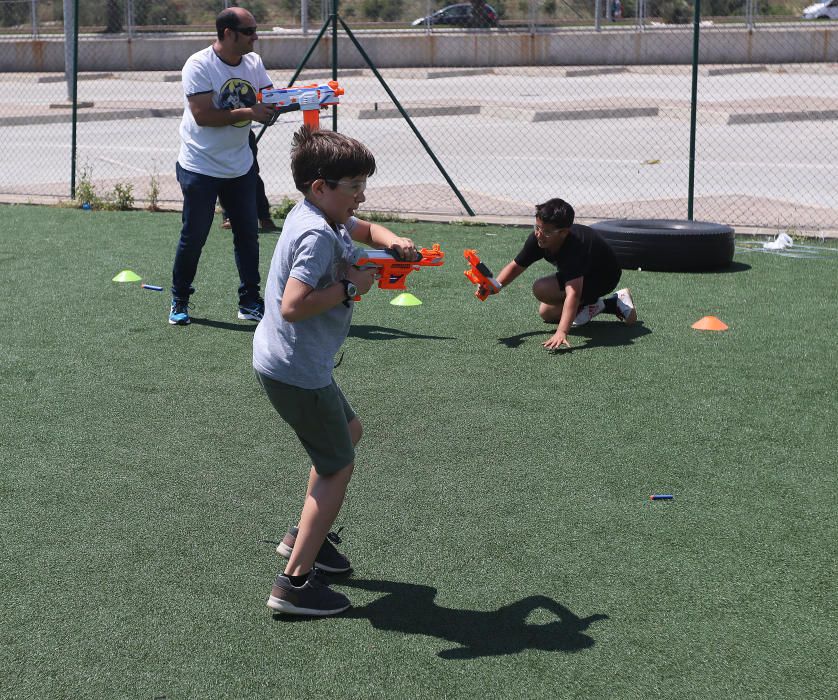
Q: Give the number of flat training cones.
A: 3